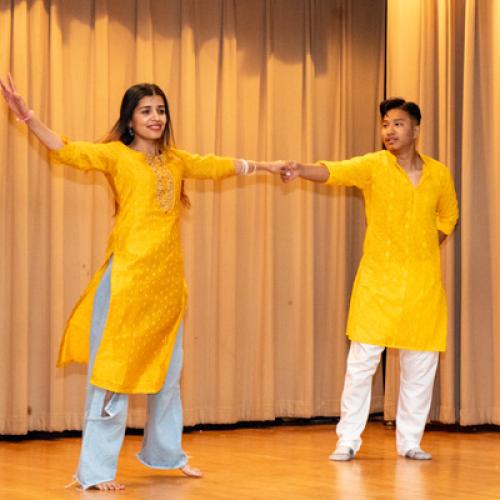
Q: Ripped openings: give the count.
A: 1